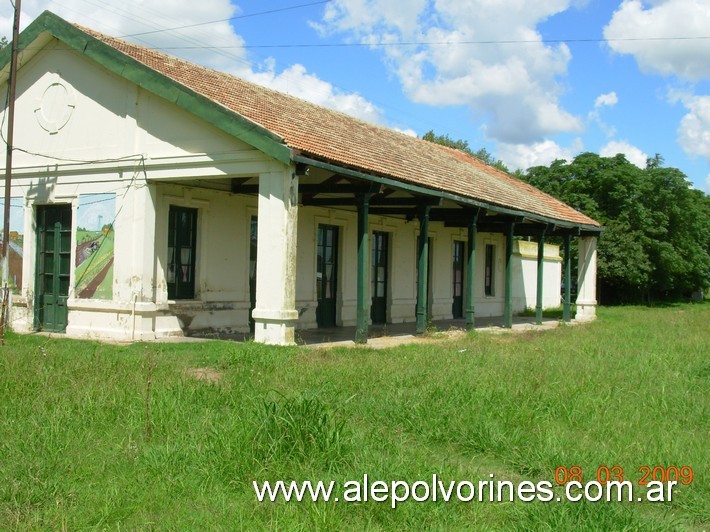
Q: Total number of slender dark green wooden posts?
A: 6